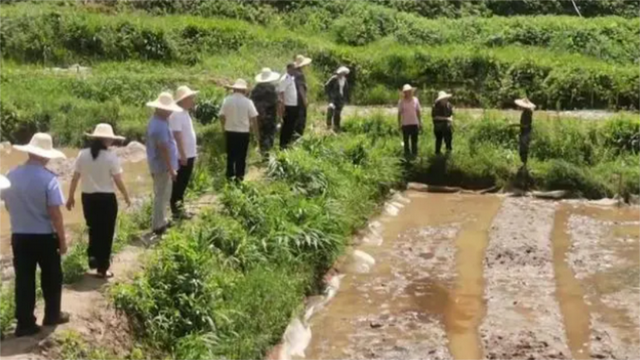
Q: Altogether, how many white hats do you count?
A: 12